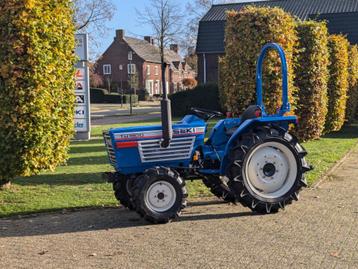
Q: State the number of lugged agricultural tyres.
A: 4